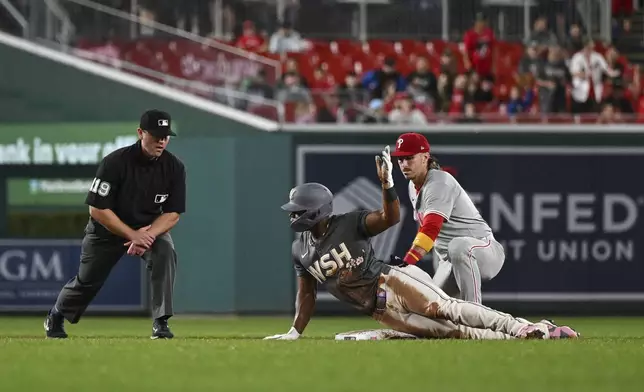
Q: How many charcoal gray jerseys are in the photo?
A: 1